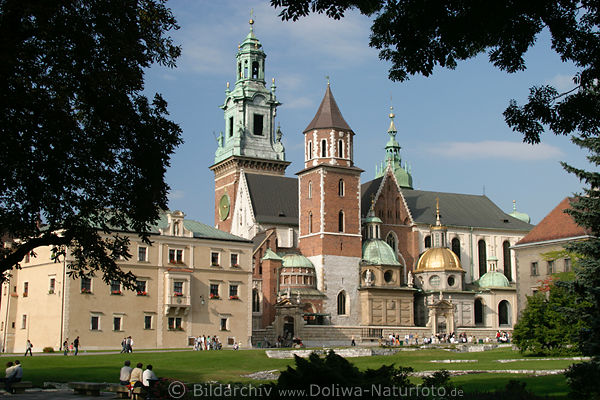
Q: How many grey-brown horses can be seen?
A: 0